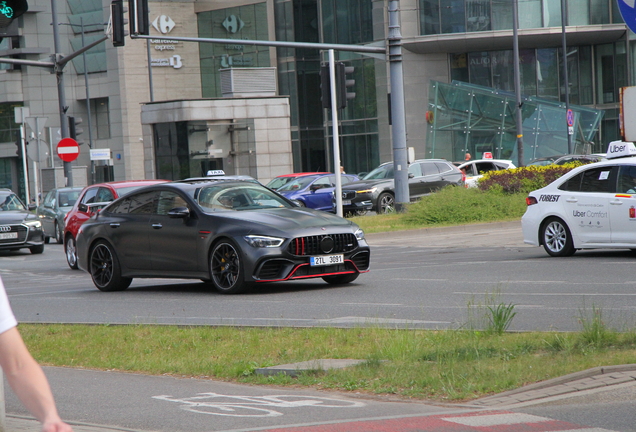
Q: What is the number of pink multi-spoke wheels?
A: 0